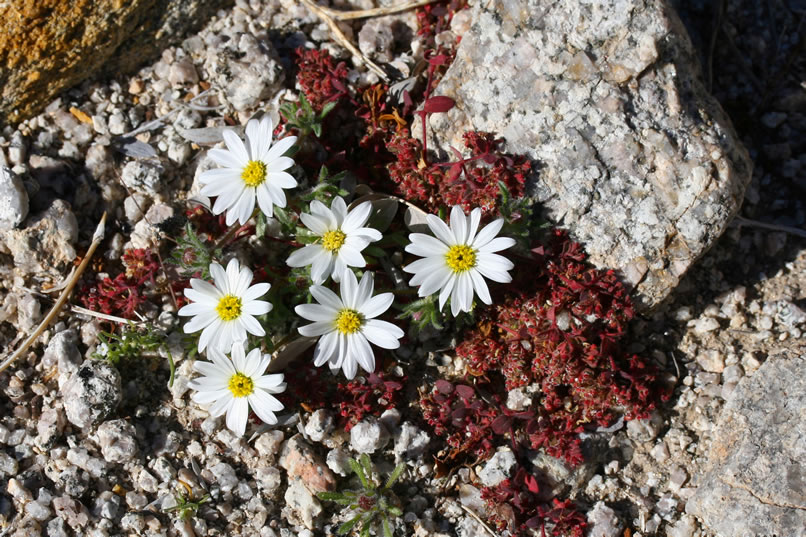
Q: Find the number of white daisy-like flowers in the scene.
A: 6